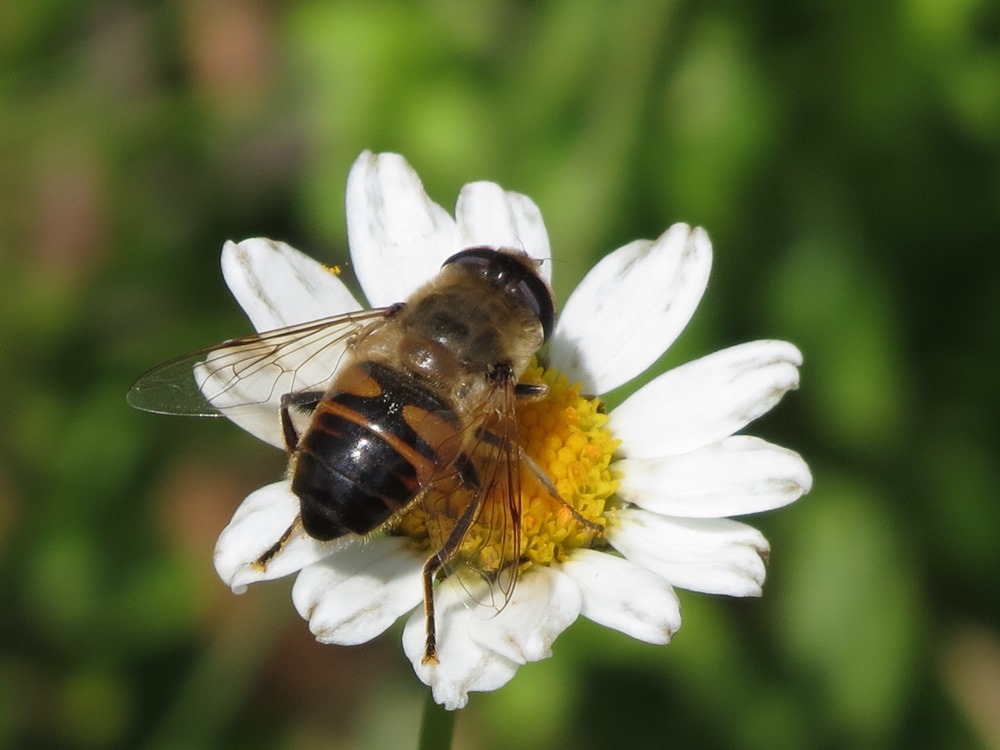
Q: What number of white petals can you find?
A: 13